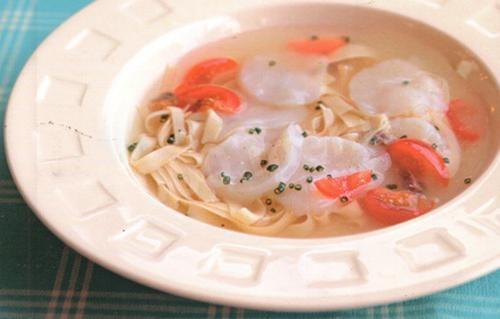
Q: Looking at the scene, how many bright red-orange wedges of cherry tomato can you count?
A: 7